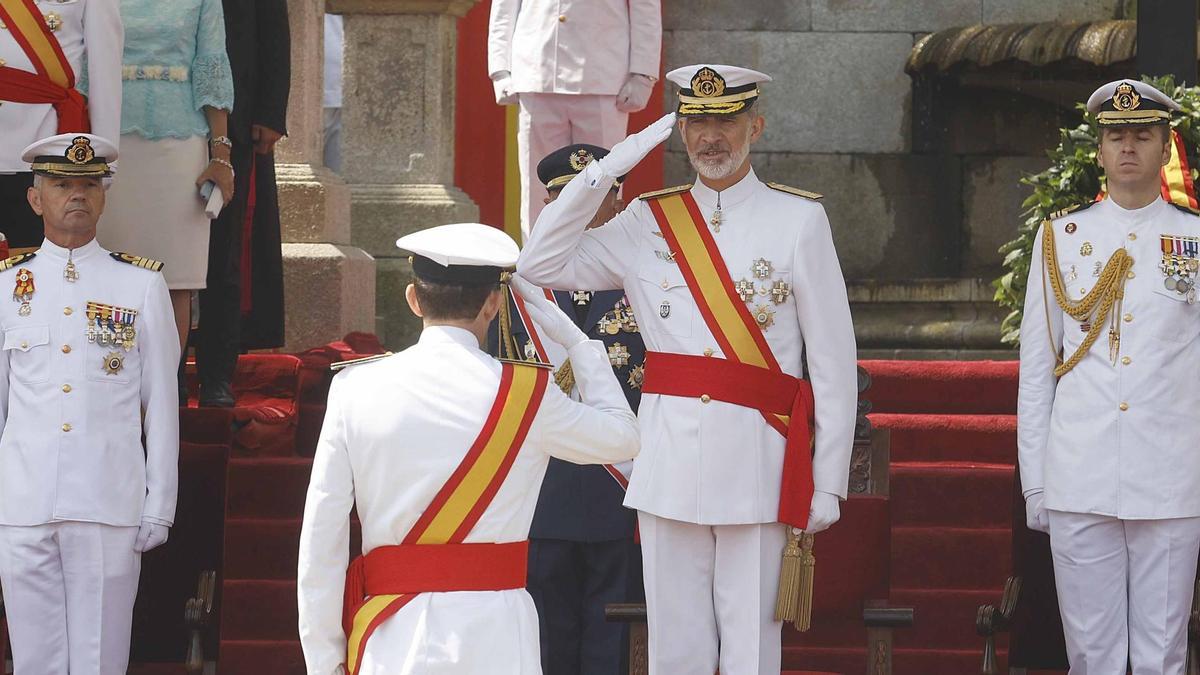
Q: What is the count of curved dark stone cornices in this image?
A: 1